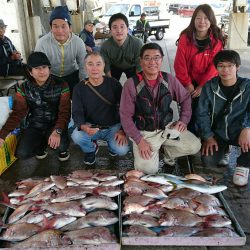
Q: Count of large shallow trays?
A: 2